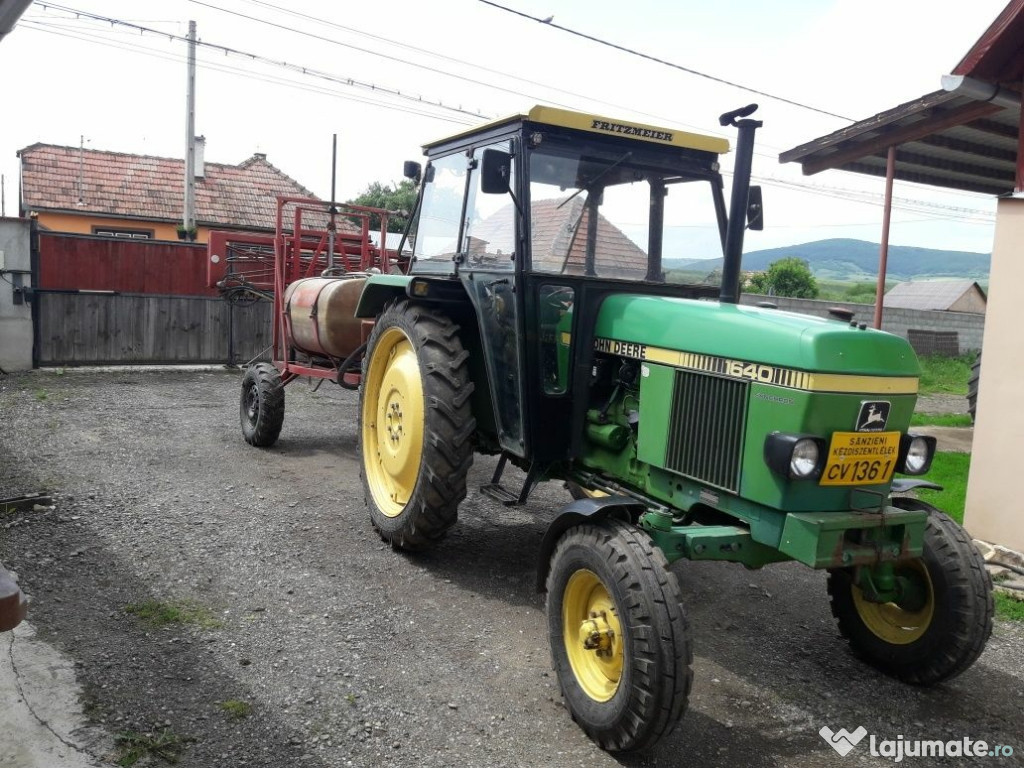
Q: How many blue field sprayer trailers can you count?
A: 0